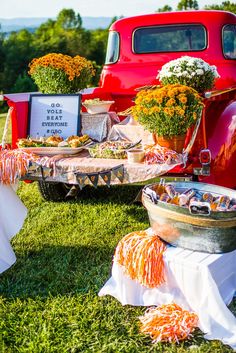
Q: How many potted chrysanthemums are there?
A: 3